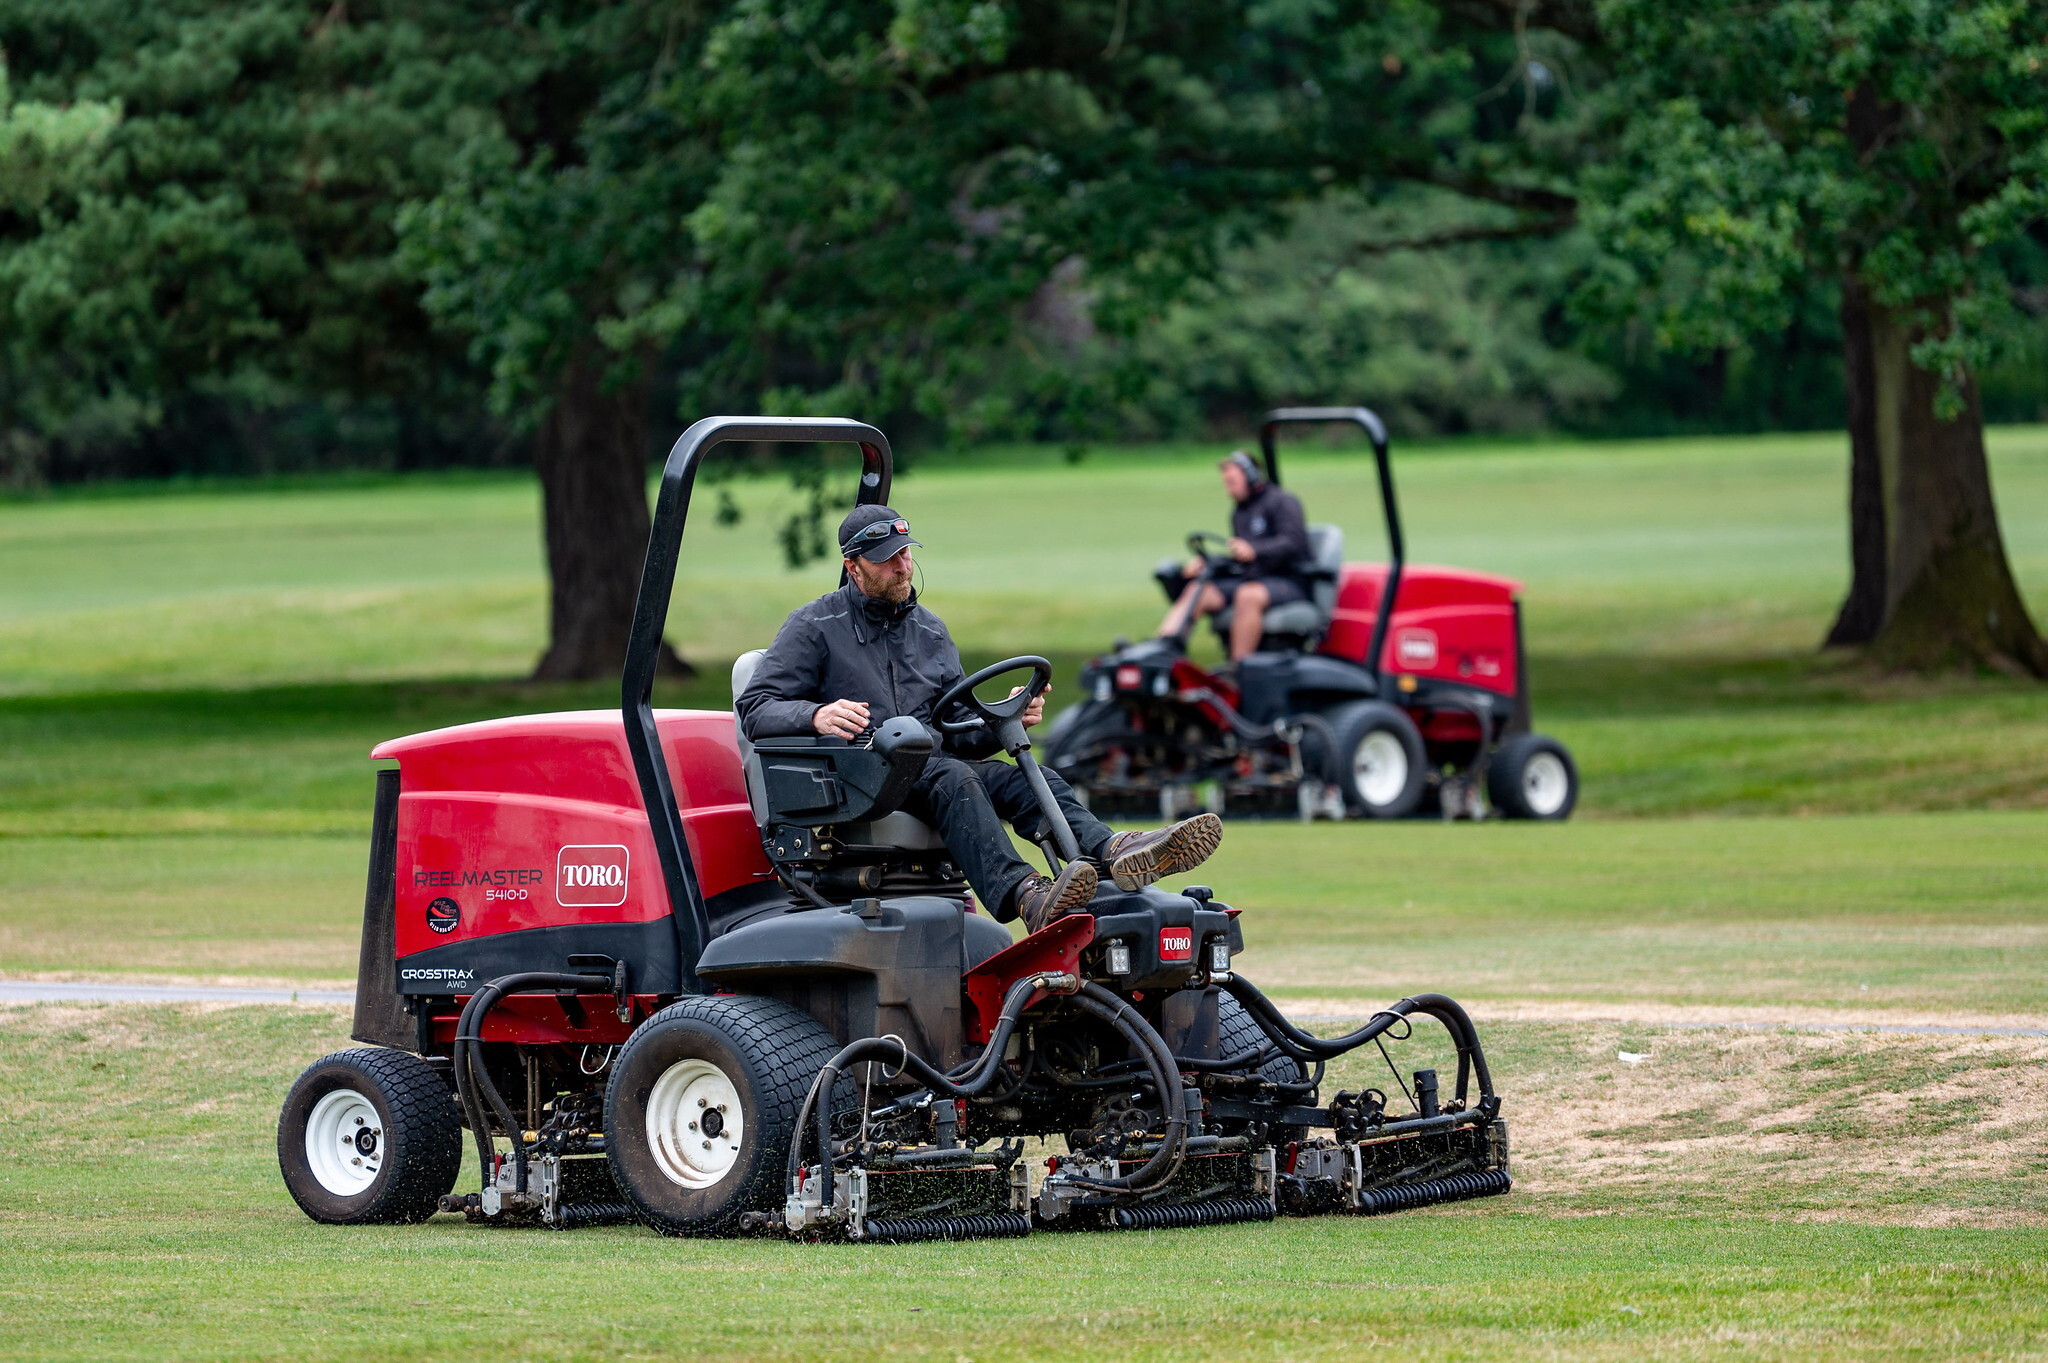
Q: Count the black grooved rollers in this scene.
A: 4